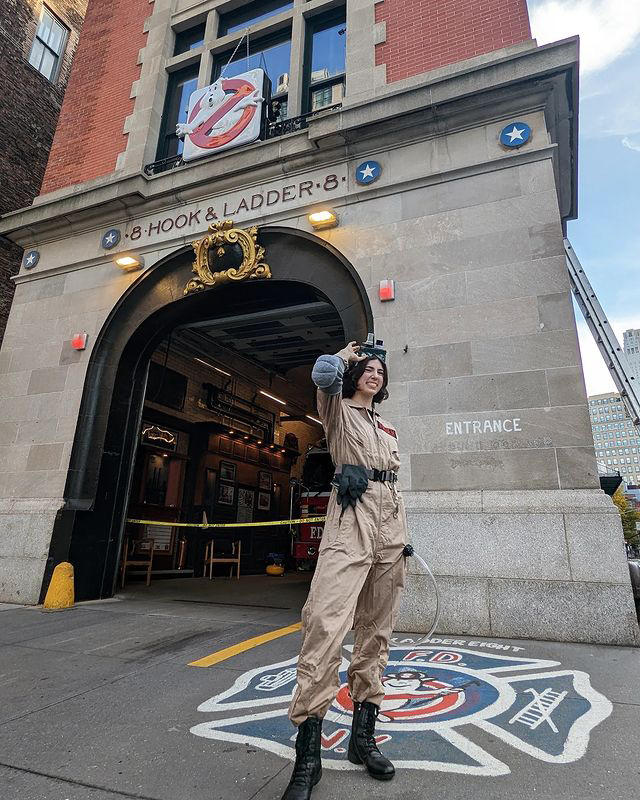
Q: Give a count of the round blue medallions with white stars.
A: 4